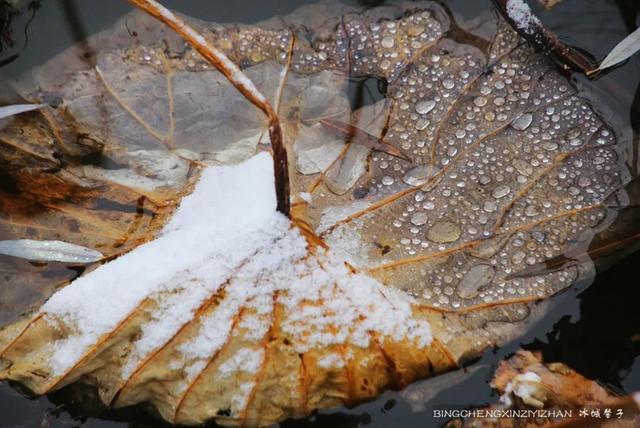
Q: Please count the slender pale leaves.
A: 3